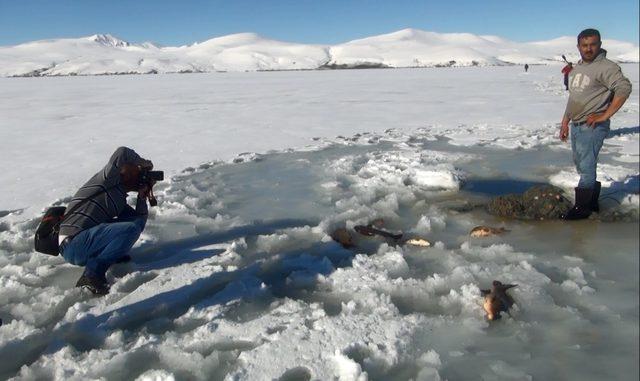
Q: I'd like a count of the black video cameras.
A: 1